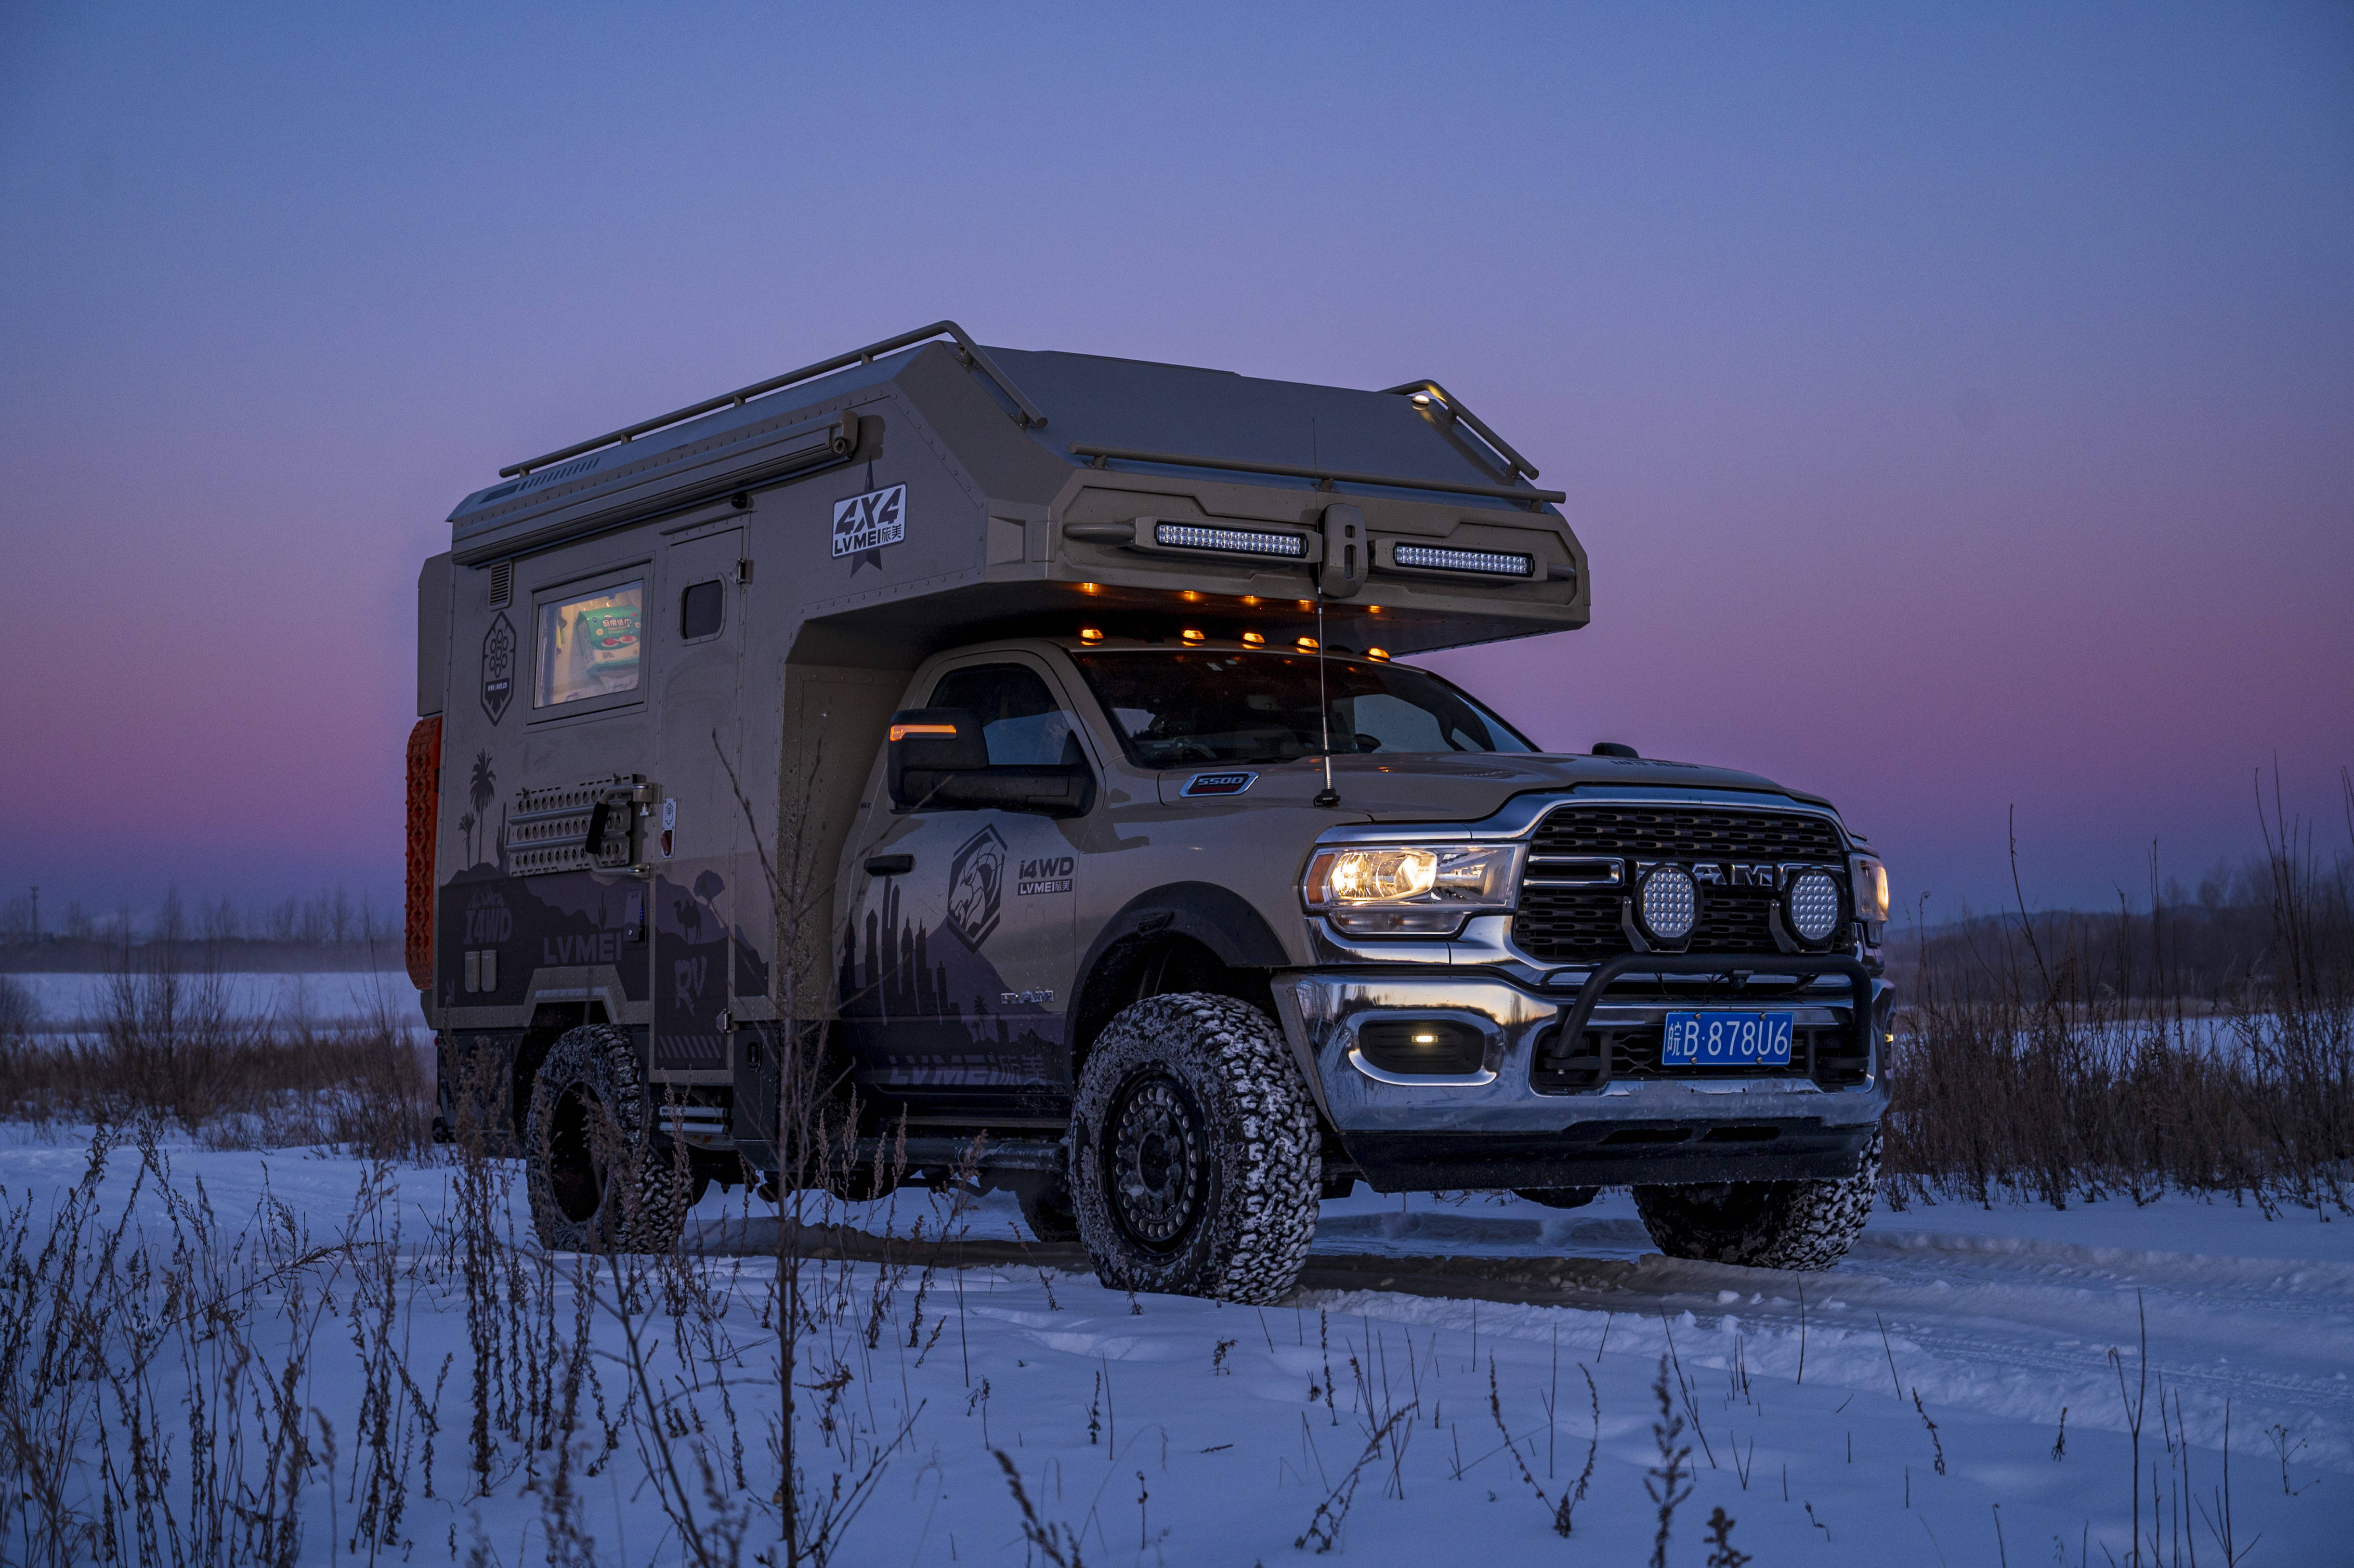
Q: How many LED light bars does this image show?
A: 2